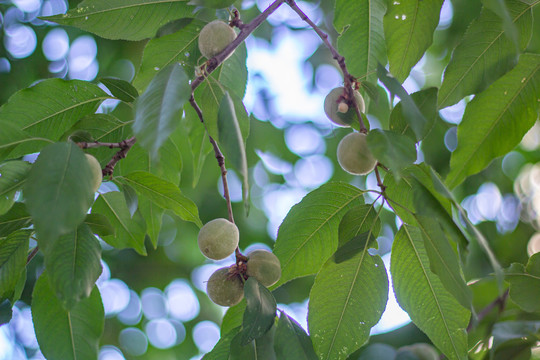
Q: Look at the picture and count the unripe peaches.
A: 7